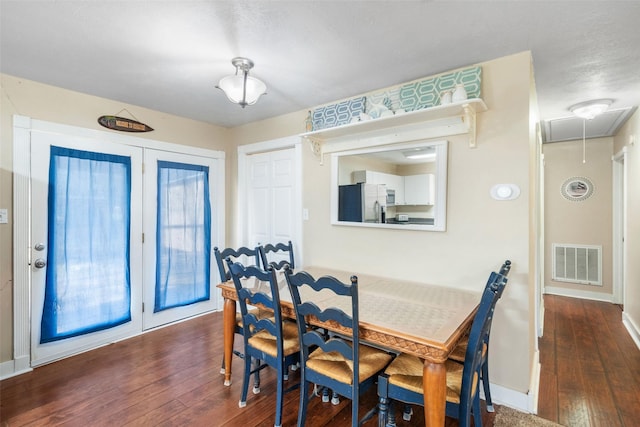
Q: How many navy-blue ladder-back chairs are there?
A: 6